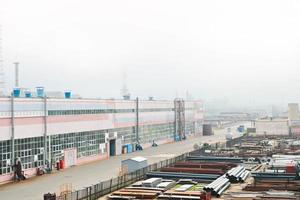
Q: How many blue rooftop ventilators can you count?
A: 4